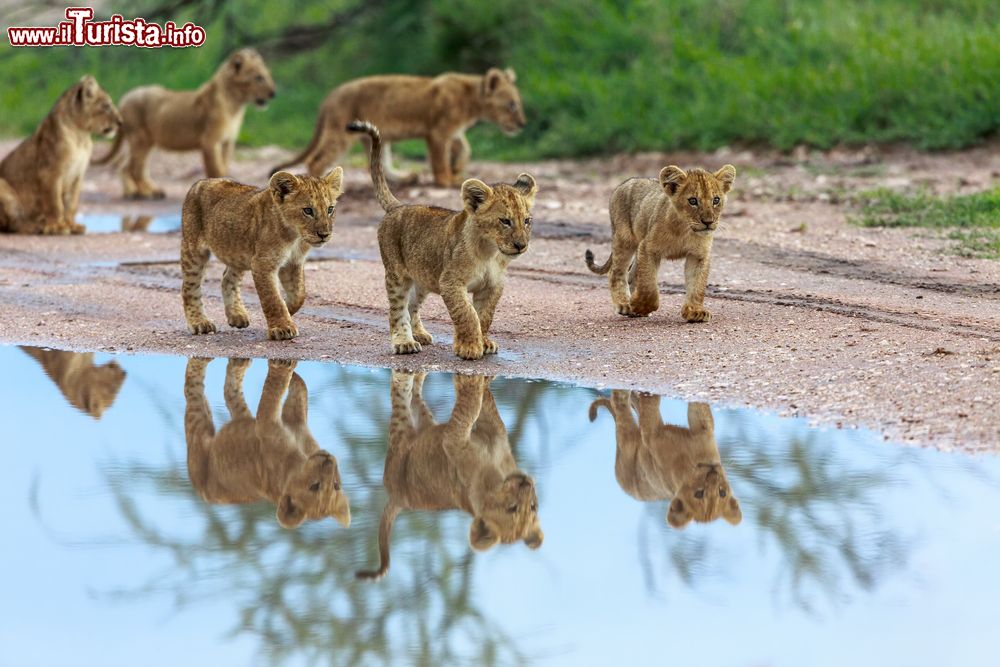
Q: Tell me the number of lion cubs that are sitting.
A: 1